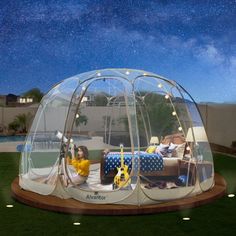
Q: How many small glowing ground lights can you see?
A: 4